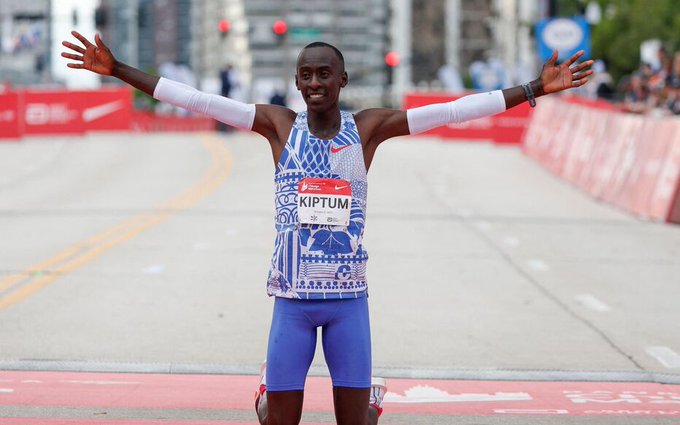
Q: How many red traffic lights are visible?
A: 3